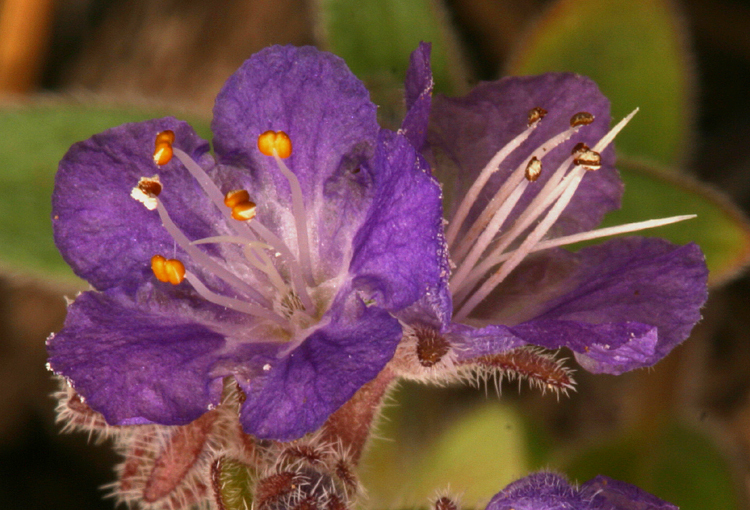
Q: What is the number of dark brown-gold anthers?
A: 5